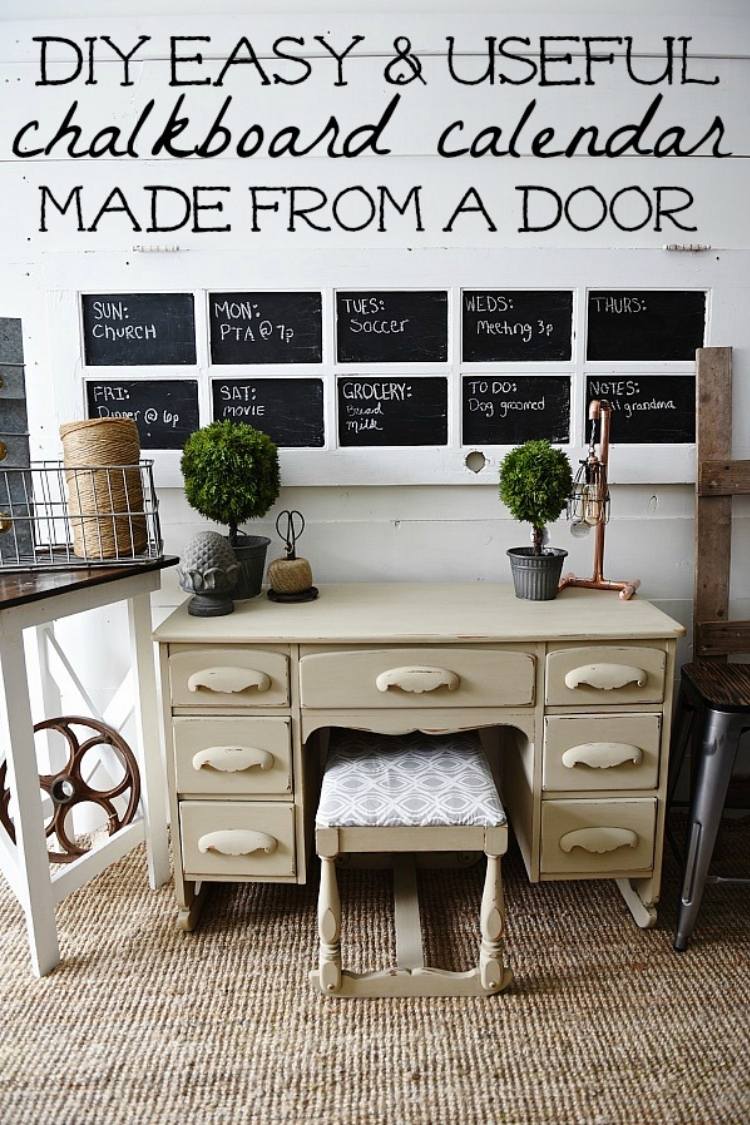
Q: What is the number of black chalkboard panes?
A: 10